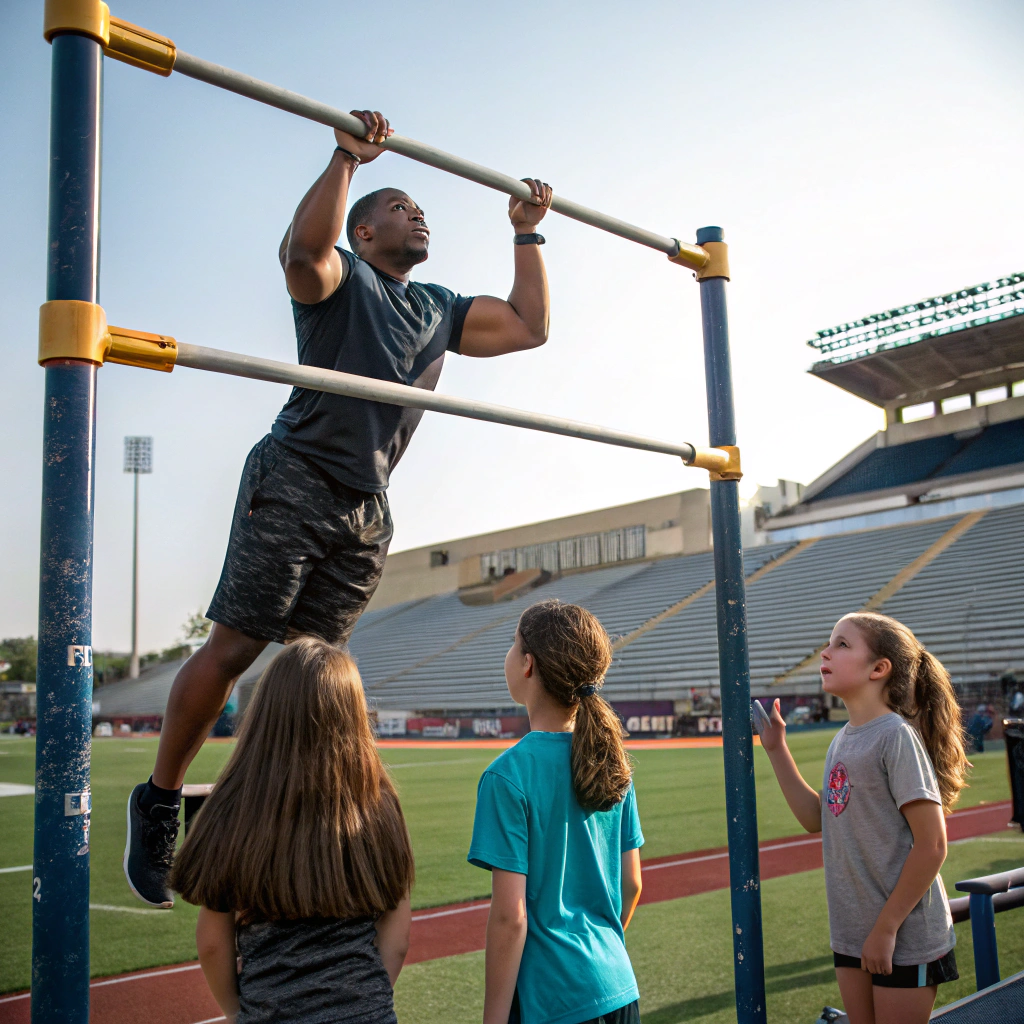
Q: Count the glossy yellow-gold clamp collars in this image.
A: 4